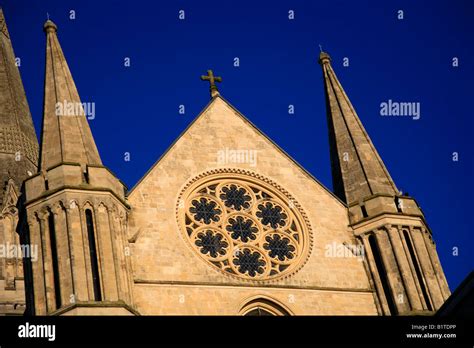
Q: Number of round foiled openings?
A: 7